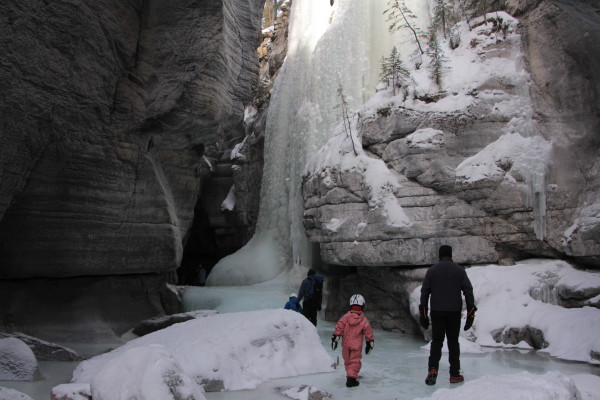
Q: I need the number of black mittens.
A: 4